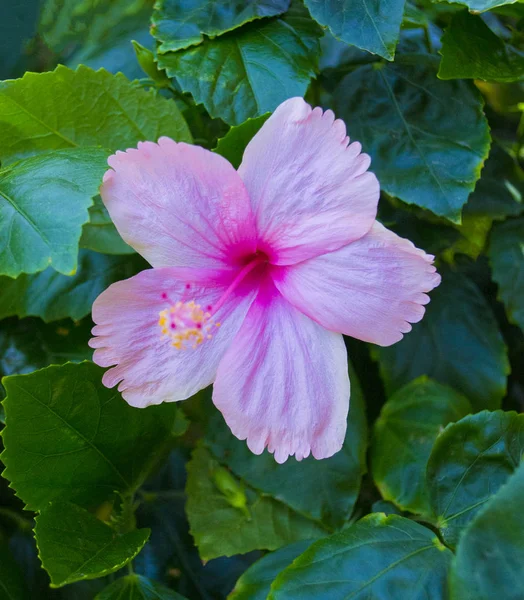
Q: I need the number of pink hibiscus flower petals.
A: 5